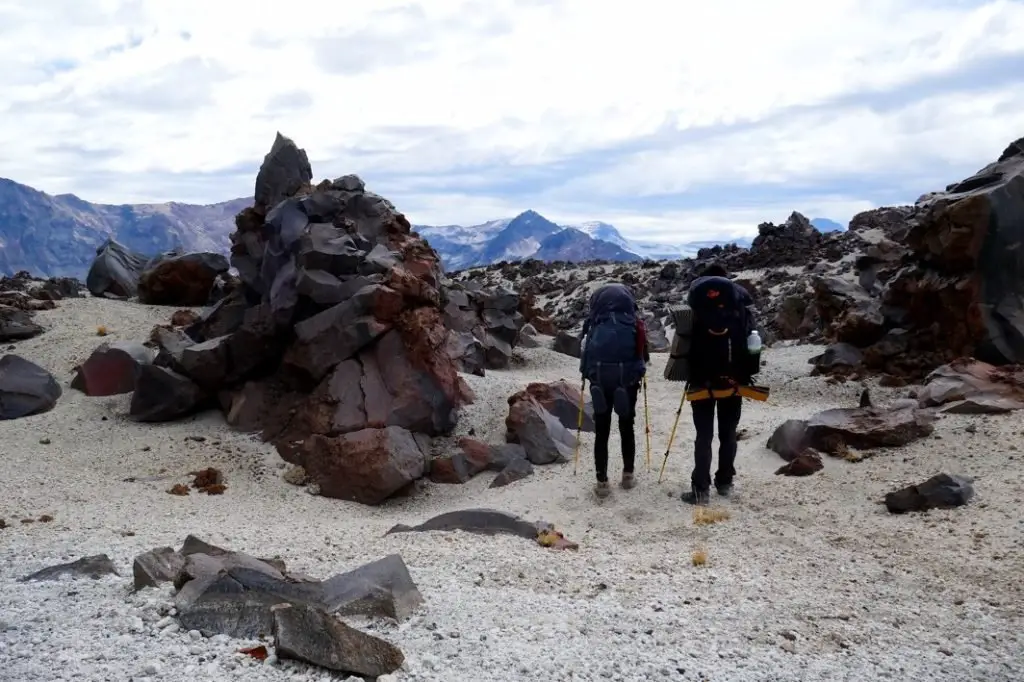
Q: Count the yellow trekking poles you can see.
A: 3